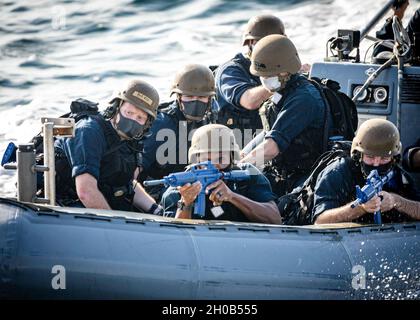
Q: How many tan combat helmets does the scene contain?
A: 6